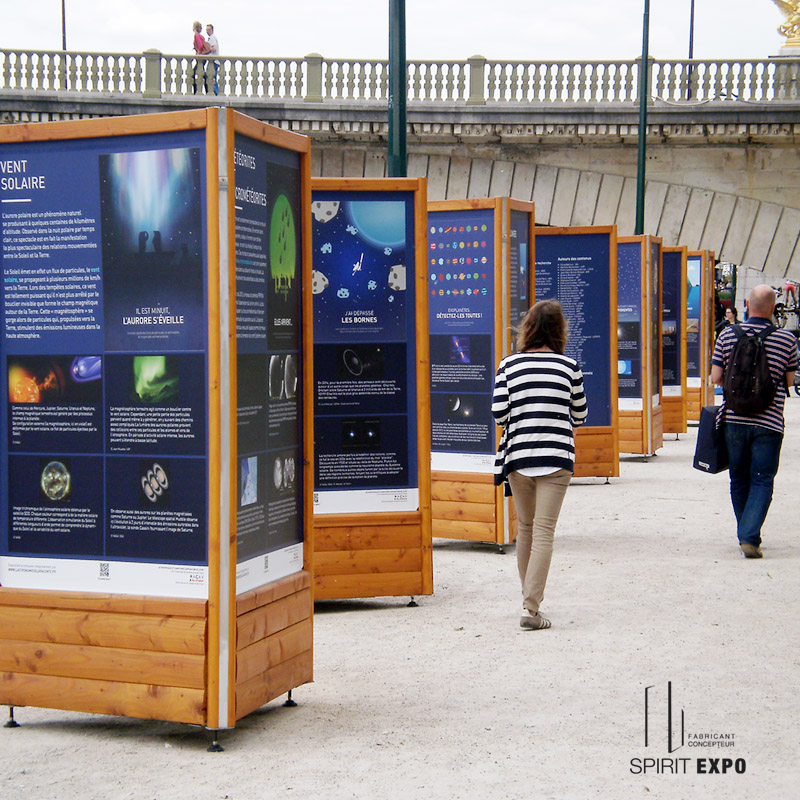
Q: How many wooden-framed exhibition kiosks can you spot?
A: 7